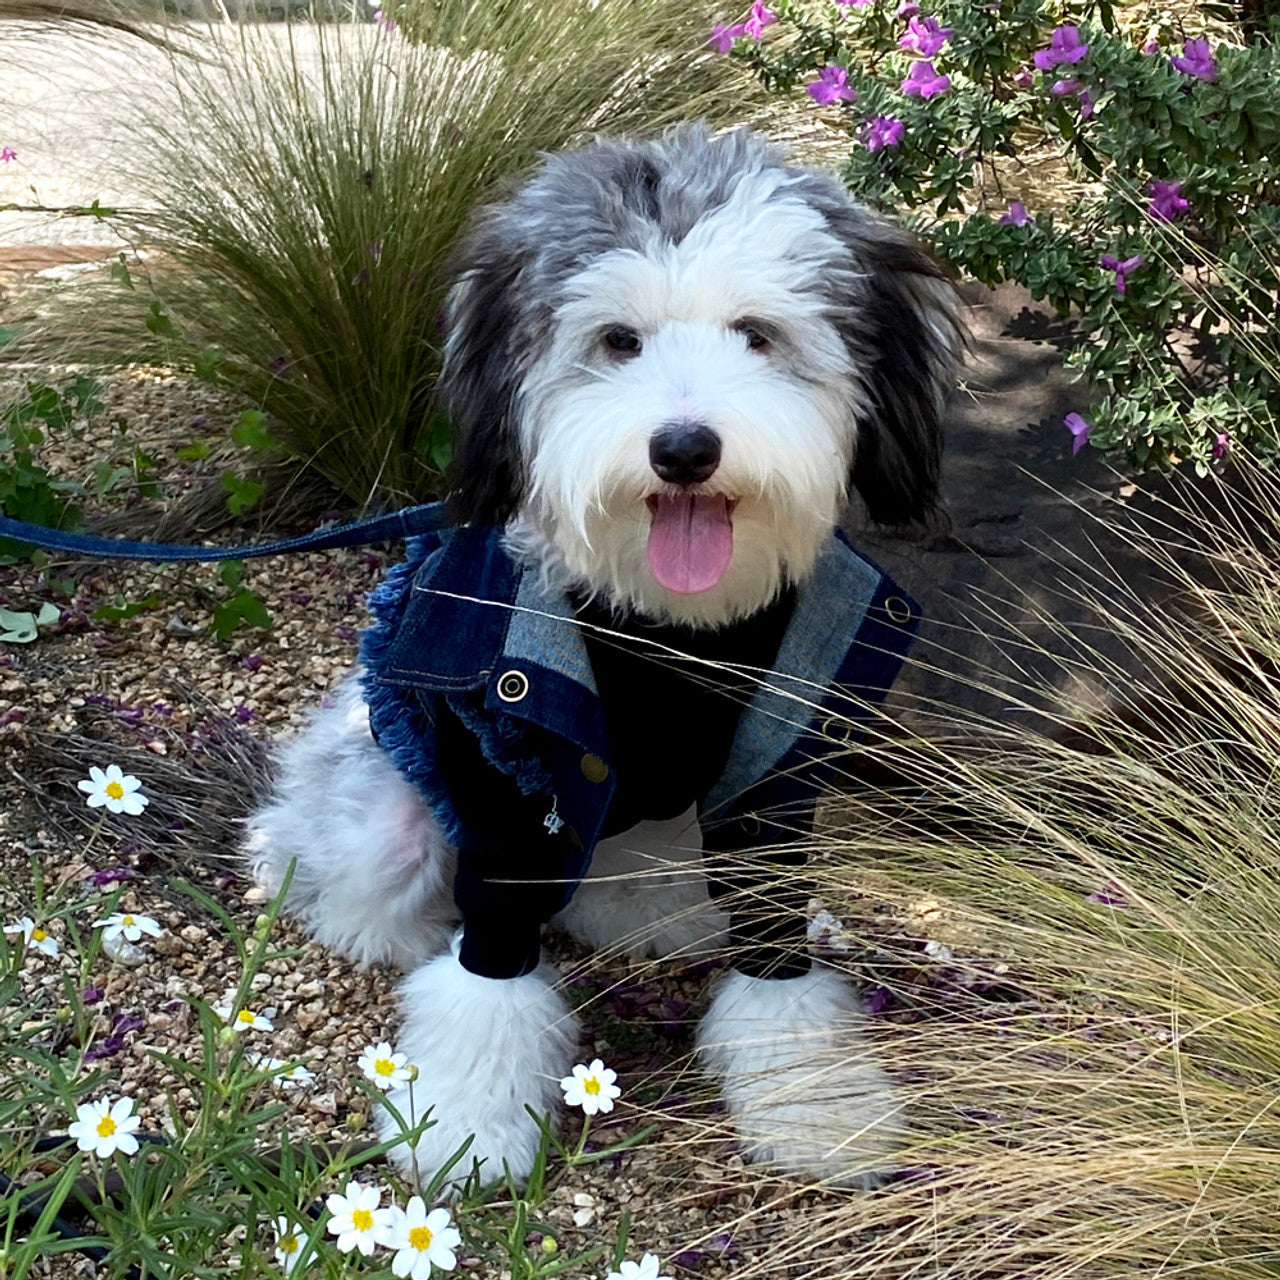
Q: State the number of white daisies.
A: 12